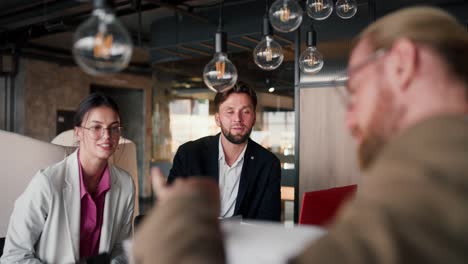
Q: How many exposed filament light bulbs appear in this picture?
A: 7